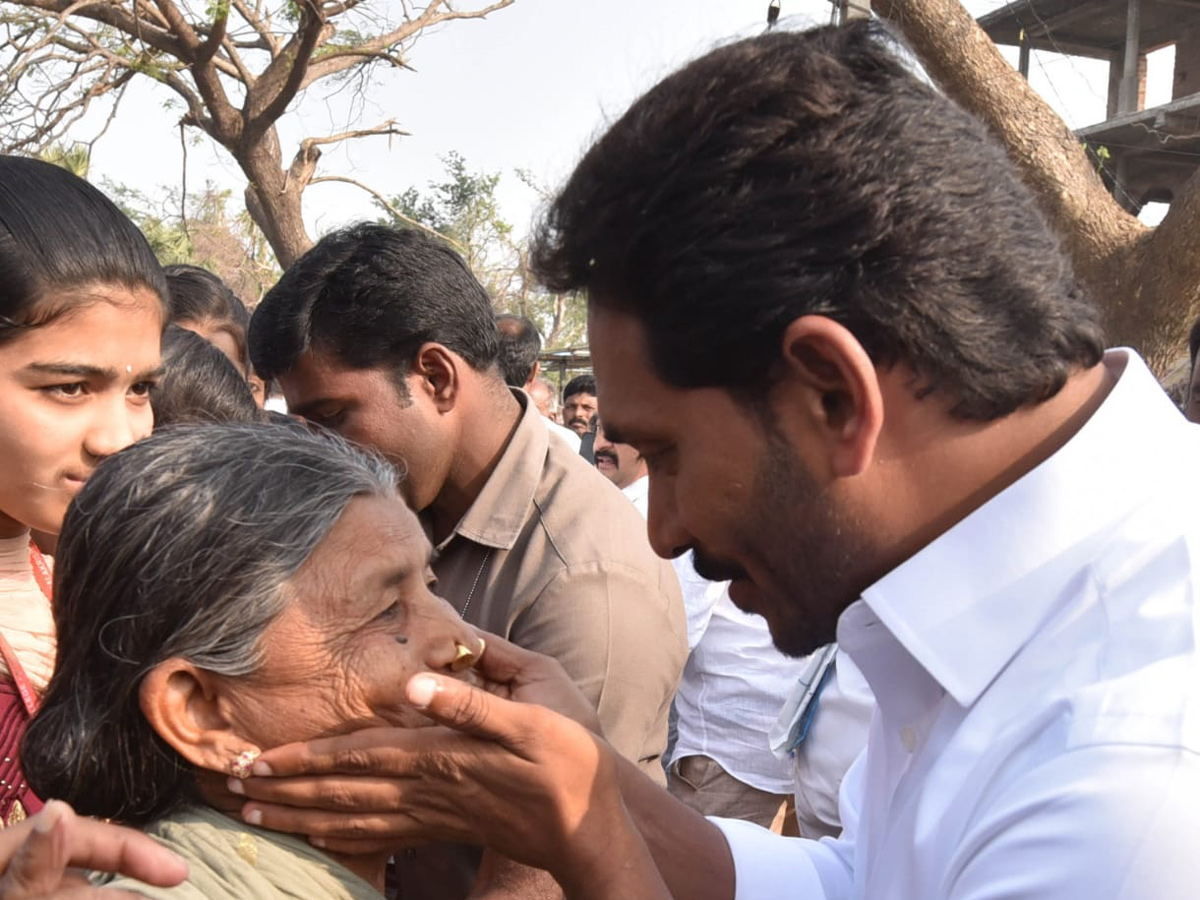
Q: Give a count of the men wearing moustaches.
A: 3